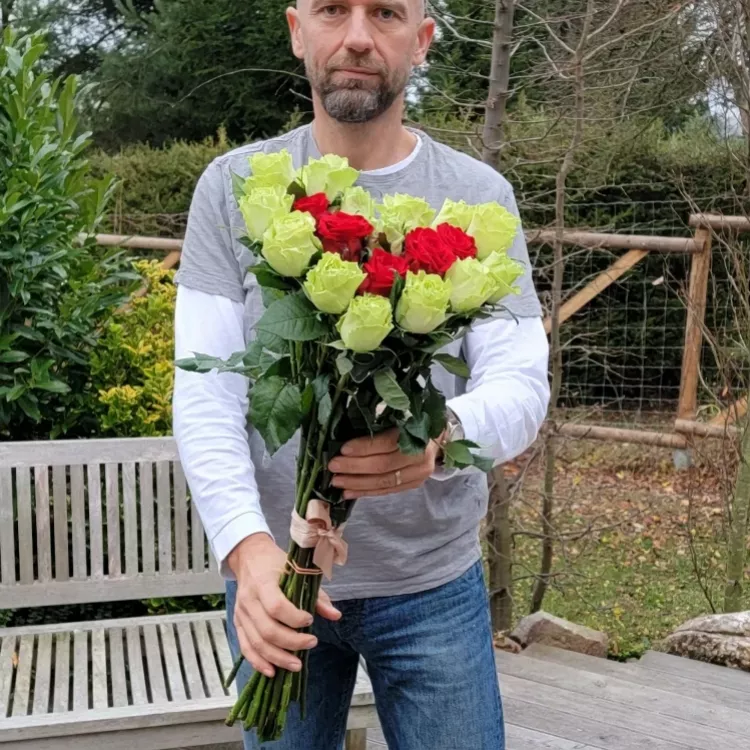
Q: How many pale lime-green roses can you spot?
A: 13